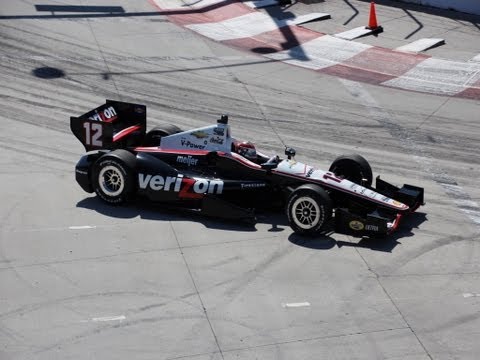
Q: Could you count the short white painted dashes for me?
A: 4